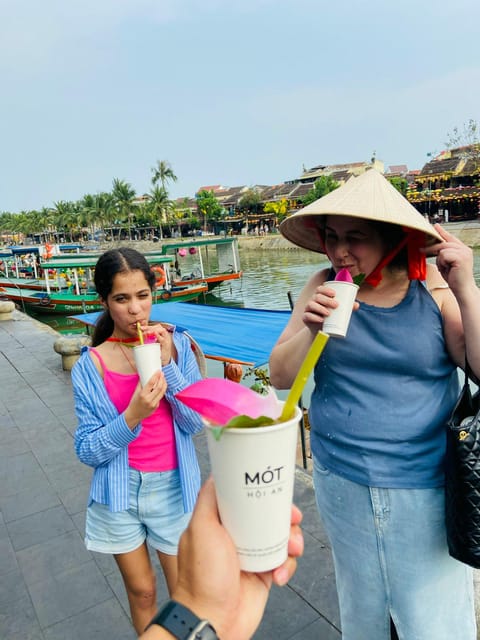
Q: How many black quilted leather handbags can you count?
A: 1